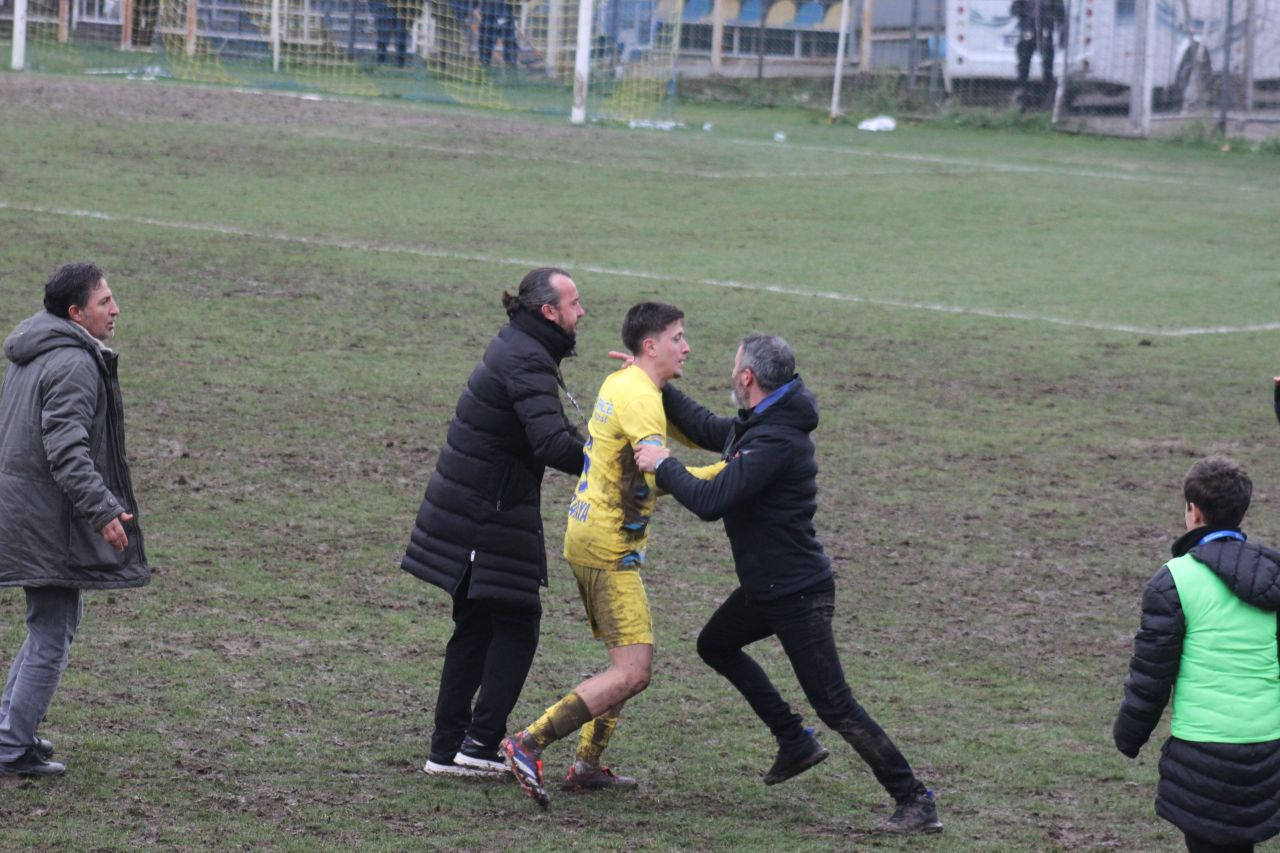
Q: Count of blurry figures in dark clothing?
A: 3